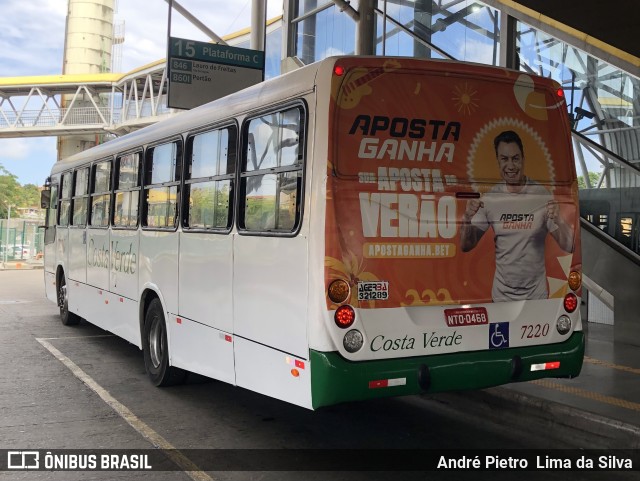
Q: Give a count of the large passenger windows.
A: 7